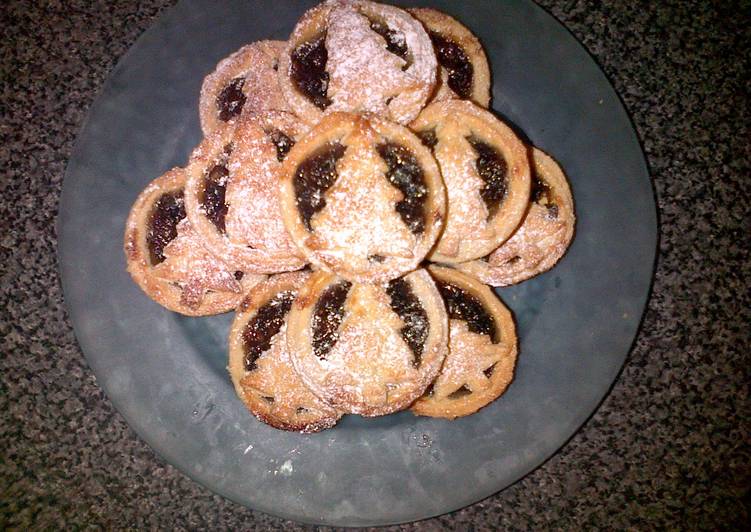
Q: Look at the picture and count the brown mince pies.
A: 11